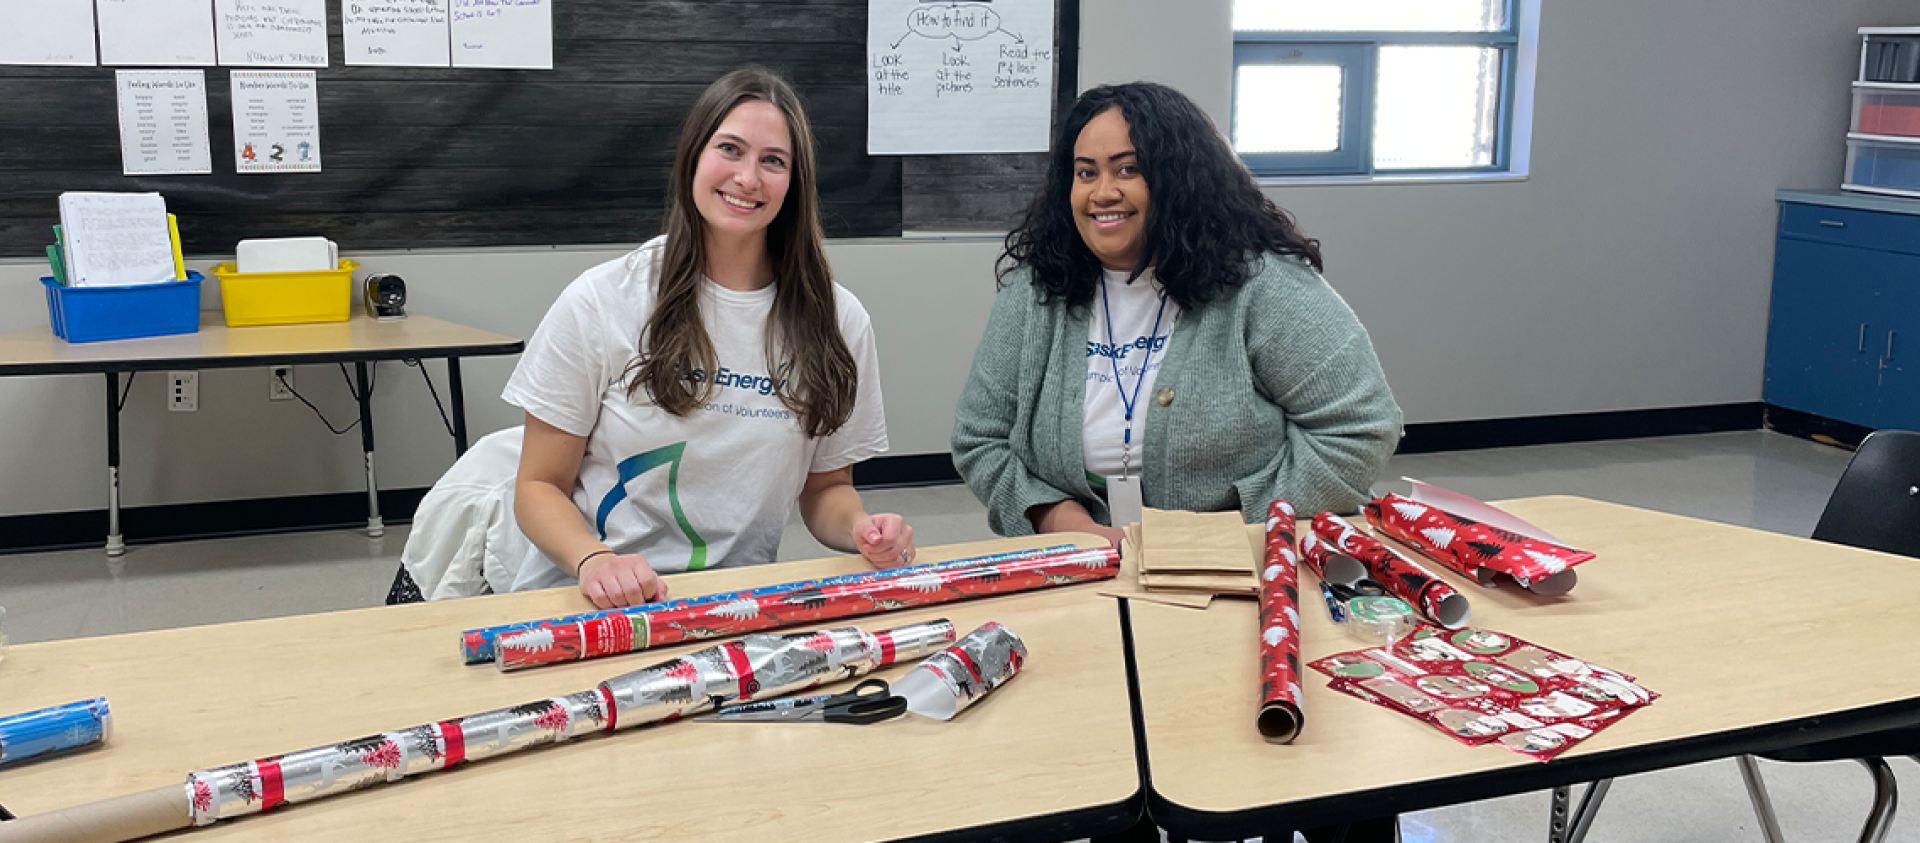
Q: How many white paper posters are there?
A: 8